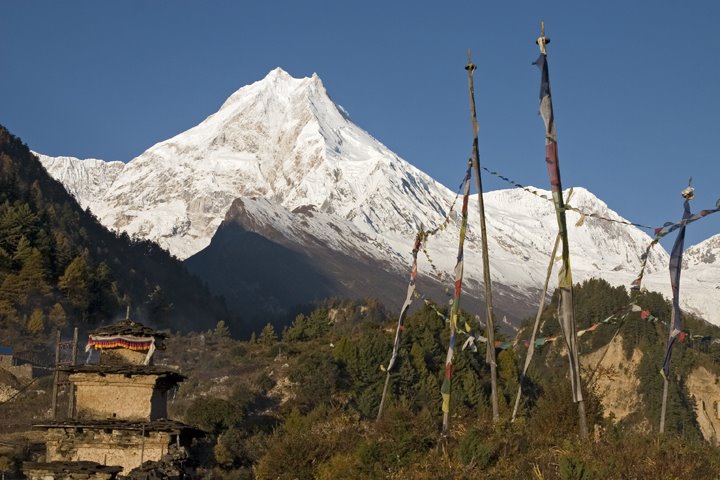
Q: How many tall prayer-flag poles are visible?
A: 6